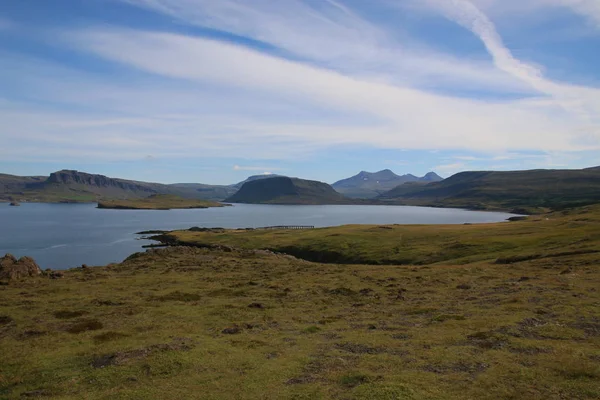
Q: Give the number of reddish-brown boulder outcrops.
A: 1